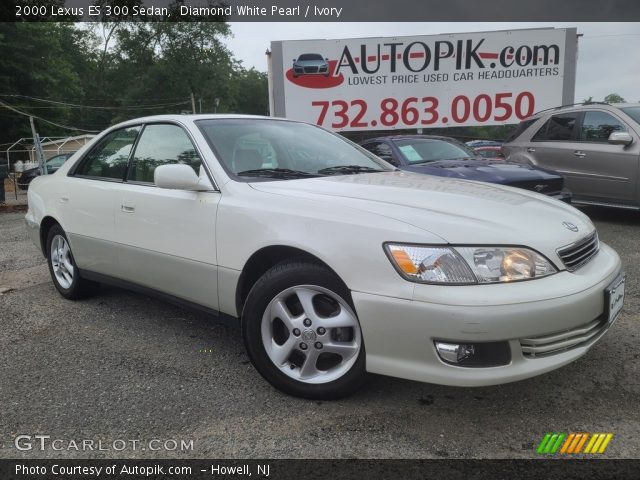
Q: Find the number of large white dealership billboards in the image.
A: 1